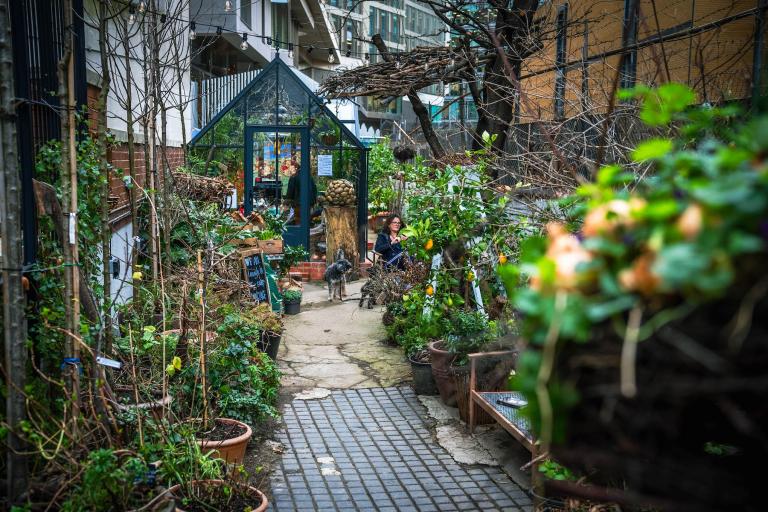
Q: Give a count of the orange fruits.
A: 4